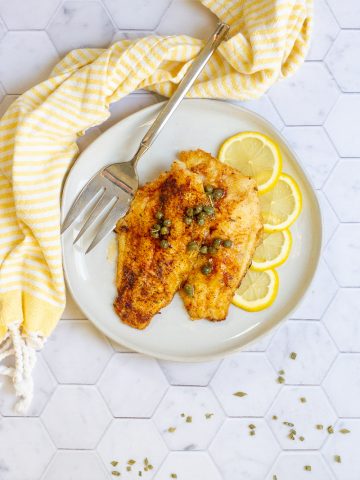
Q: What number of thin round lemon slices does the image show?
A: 4